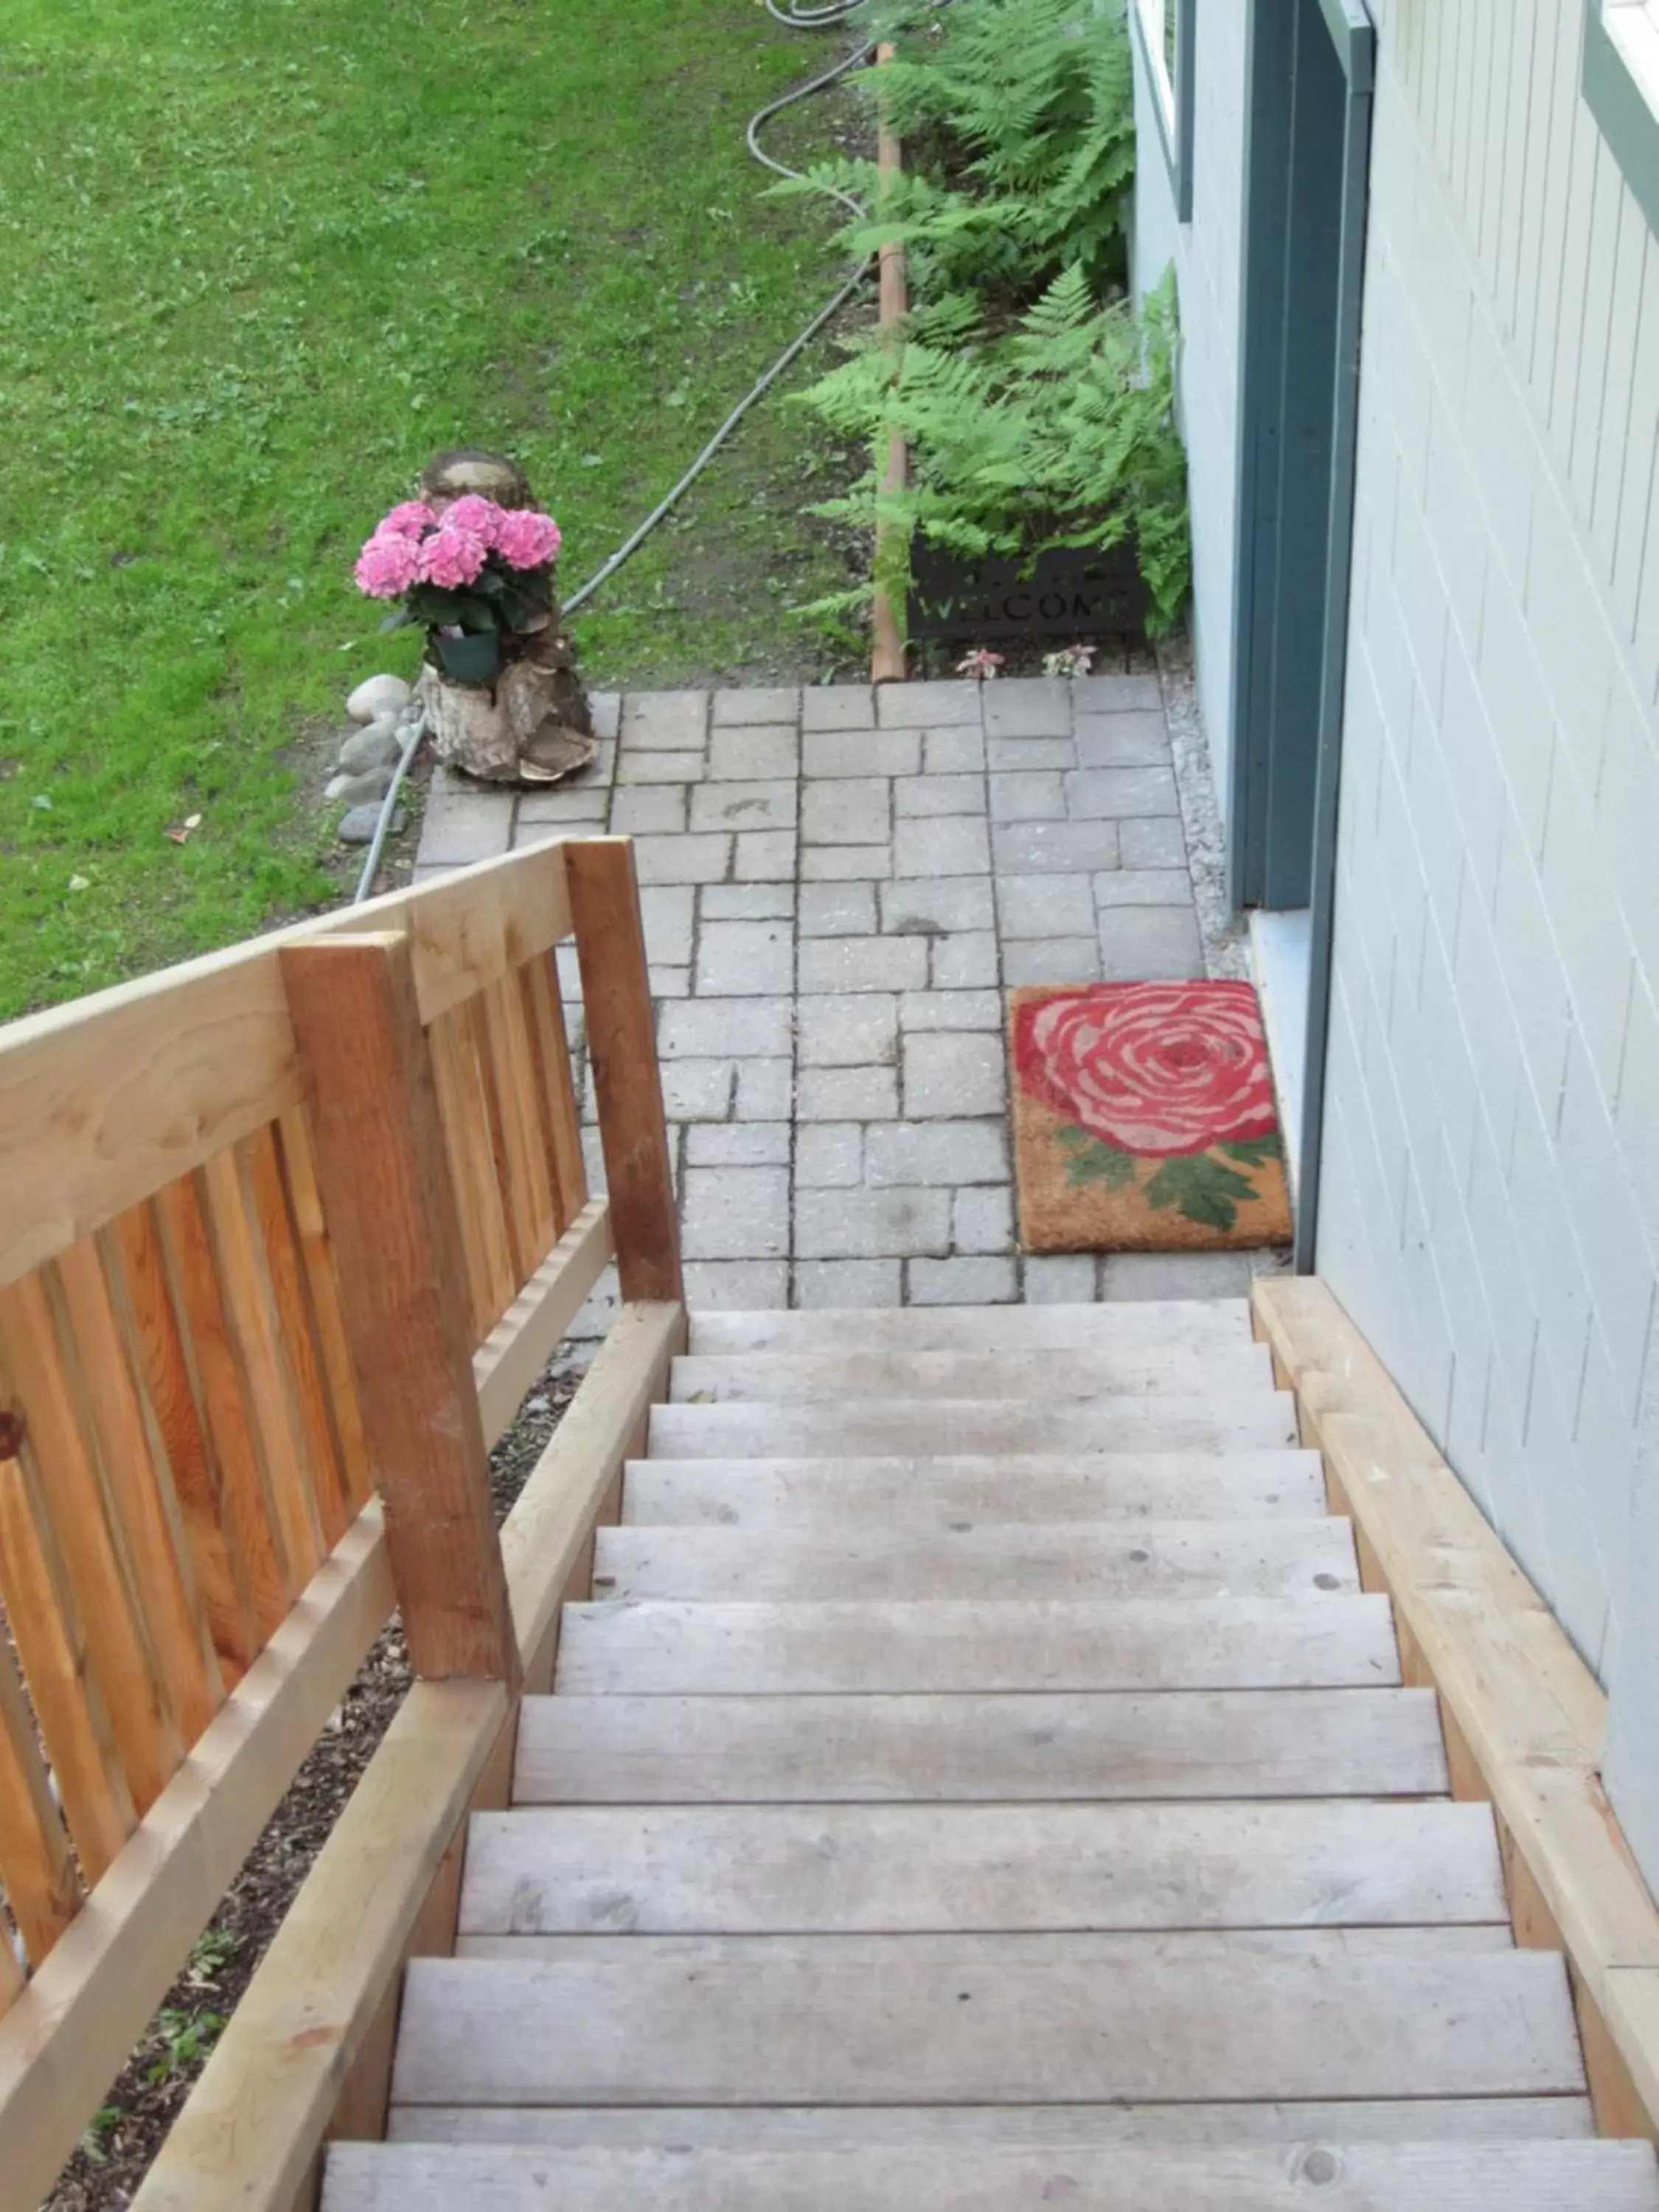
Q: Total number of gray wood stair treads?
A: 10